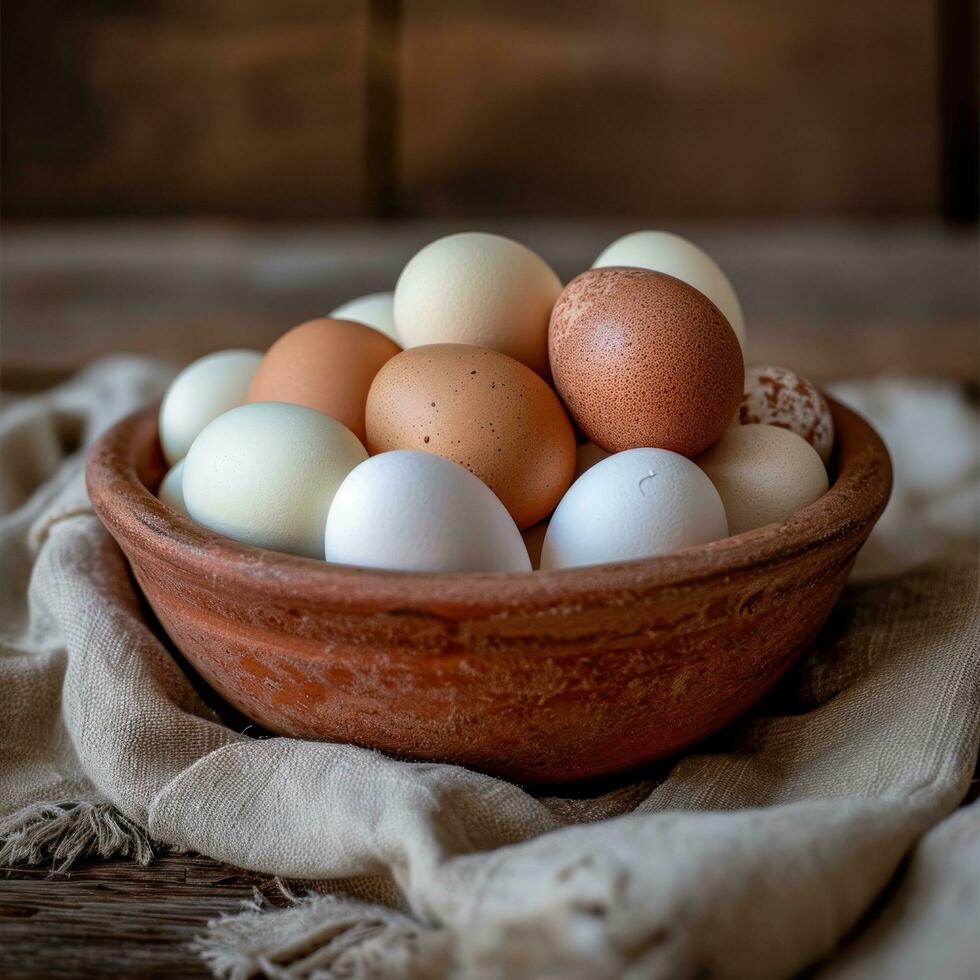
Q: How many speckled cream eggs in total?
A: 2